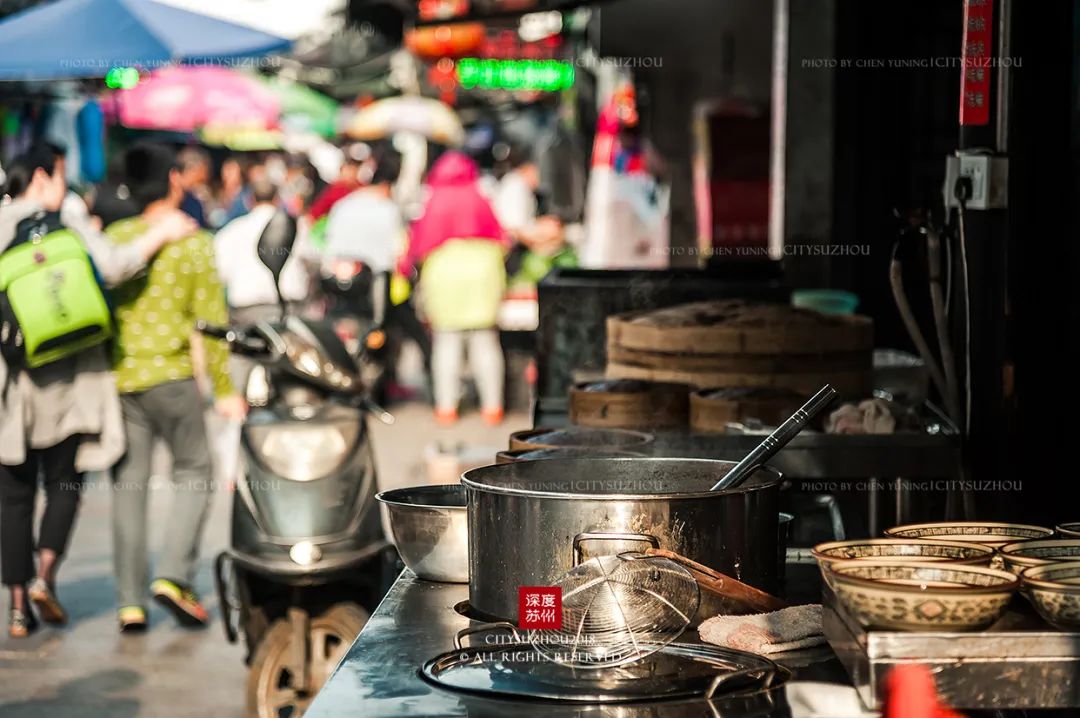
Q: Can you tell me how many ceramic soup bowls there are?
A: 6